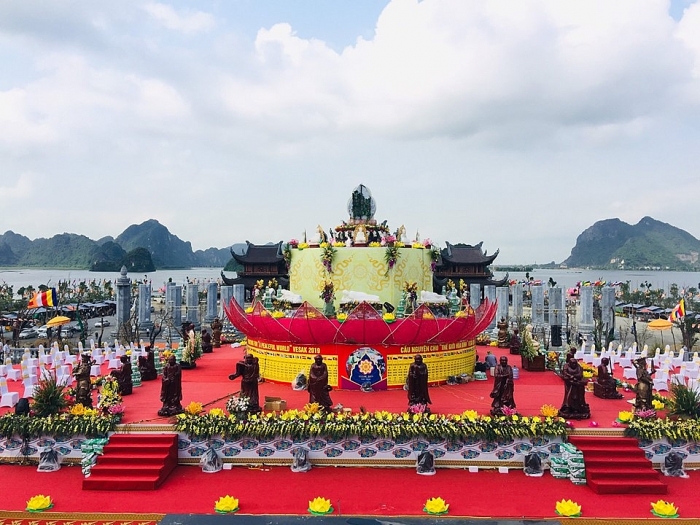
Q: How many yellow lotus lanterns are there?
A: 6